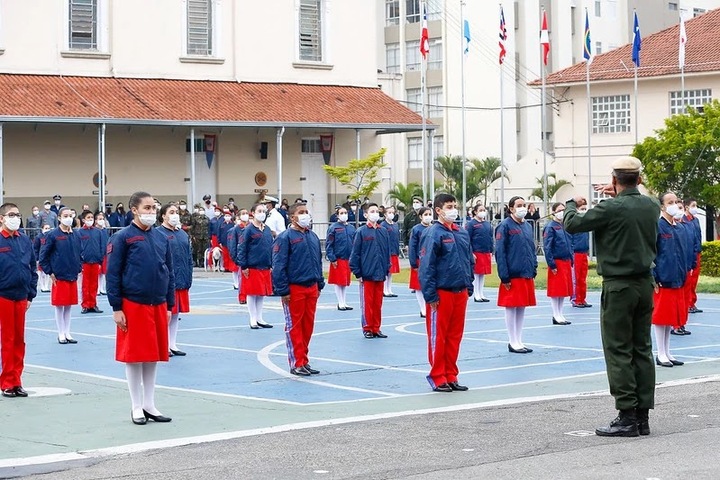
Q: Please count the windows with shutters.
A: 3